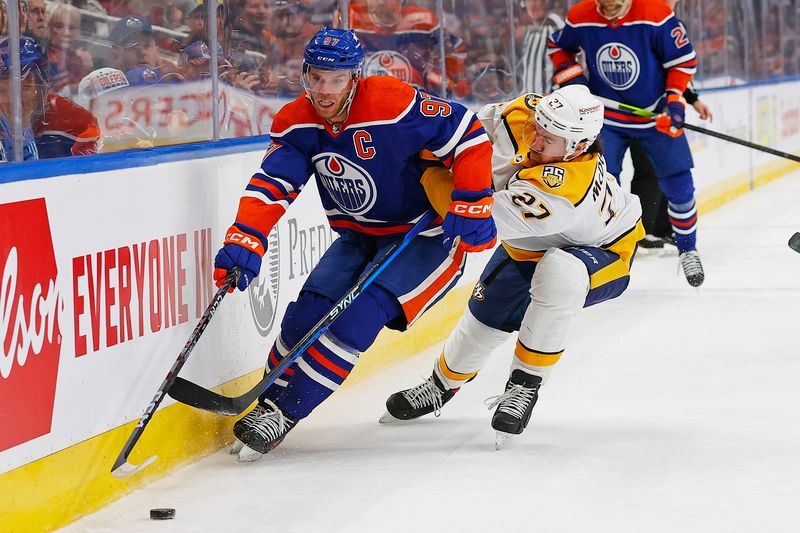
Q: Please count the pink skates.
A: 0